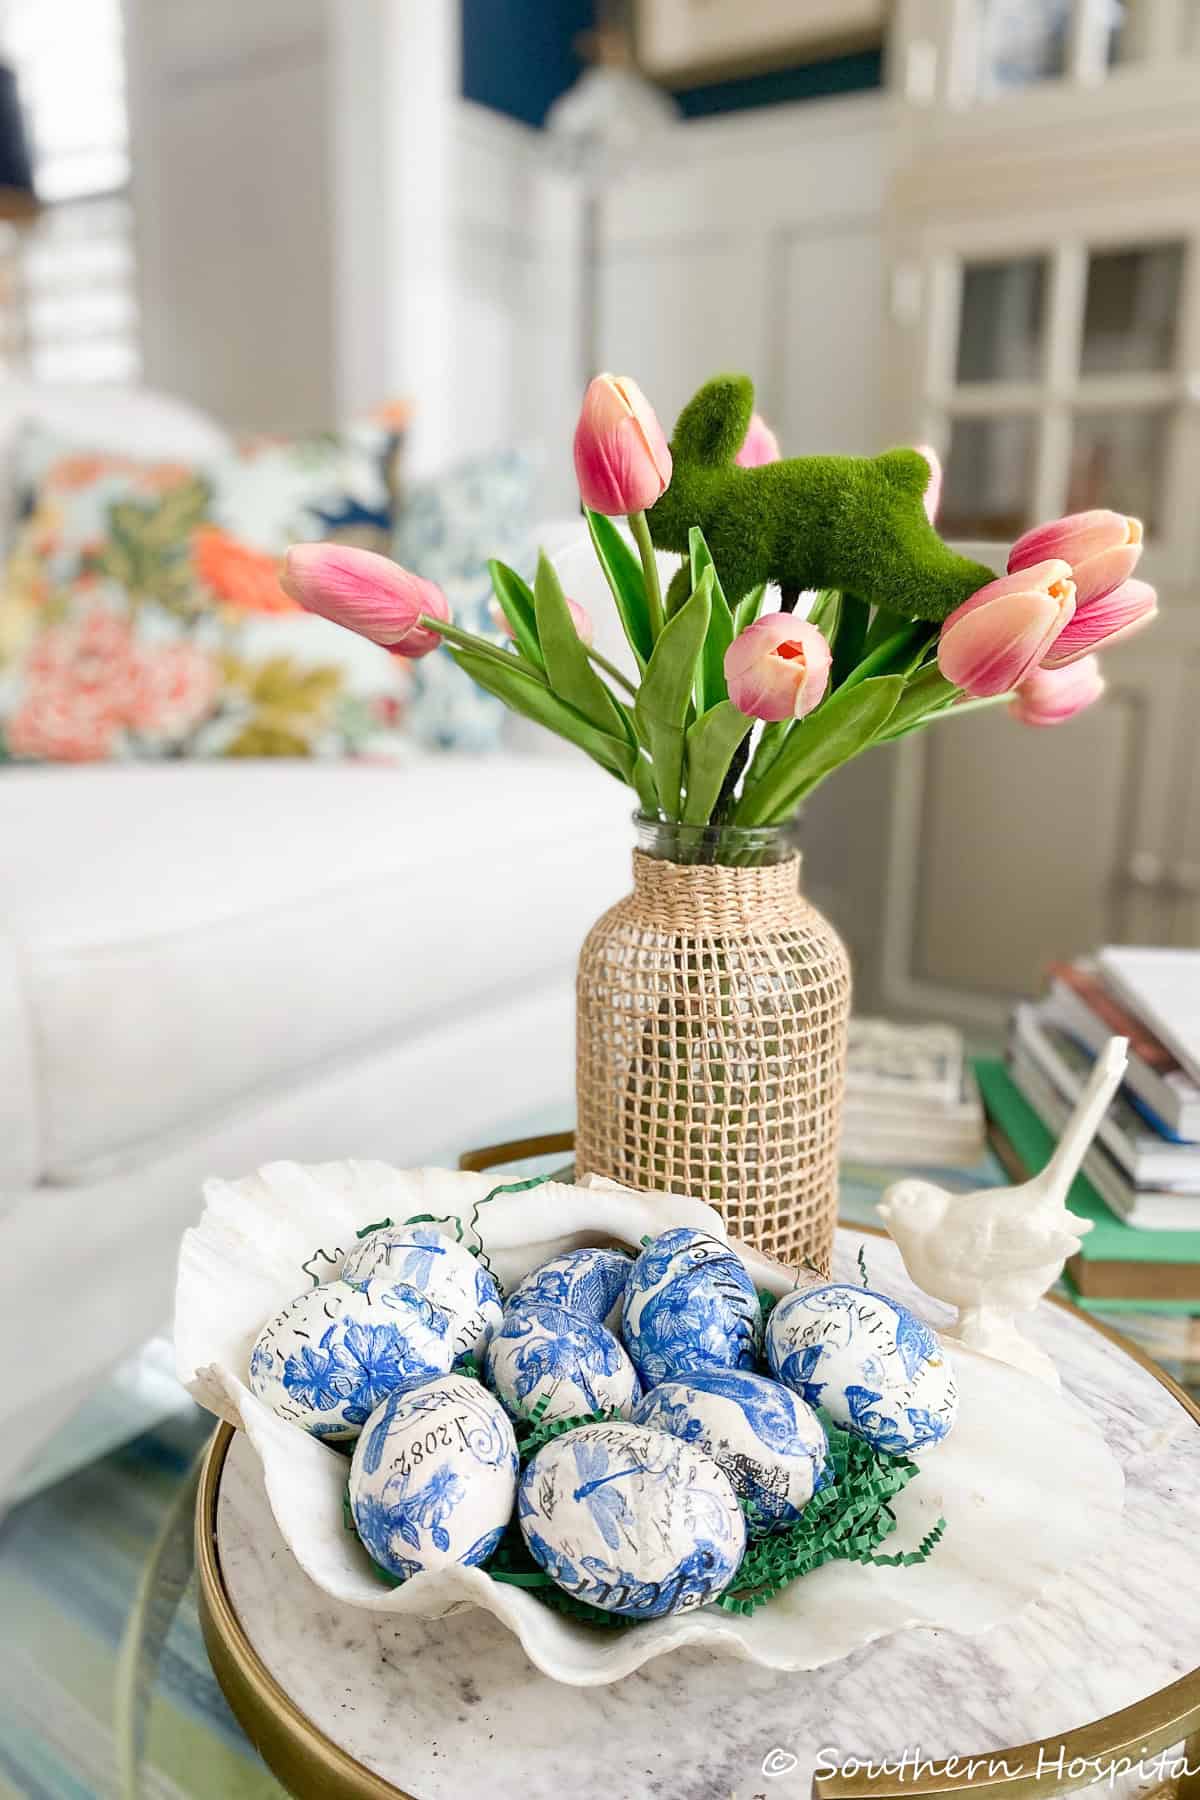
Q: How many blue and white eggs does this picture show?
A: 9